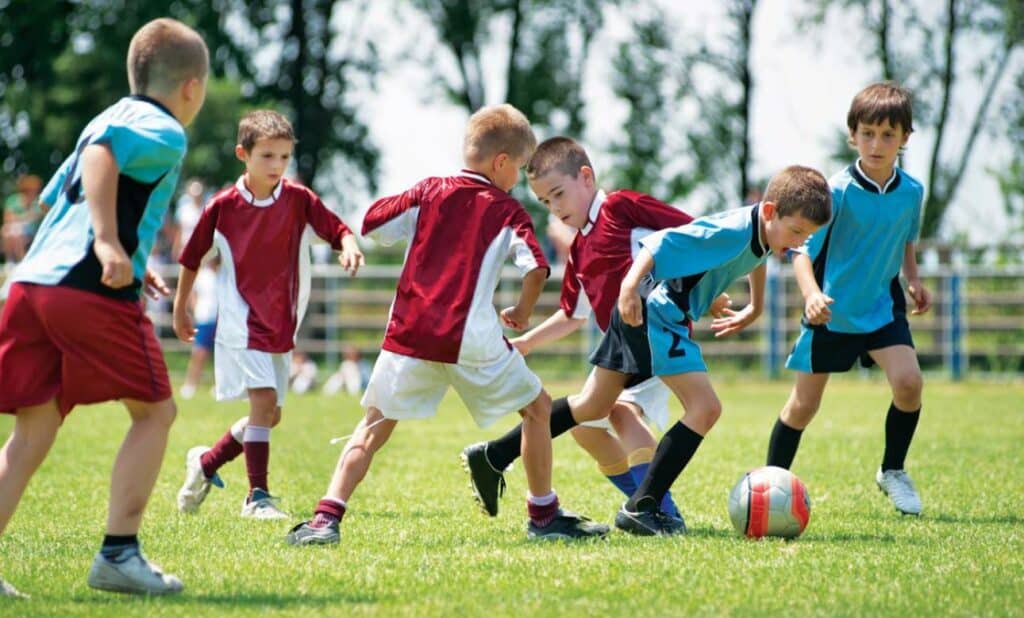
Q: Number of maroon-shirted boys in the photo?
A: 3